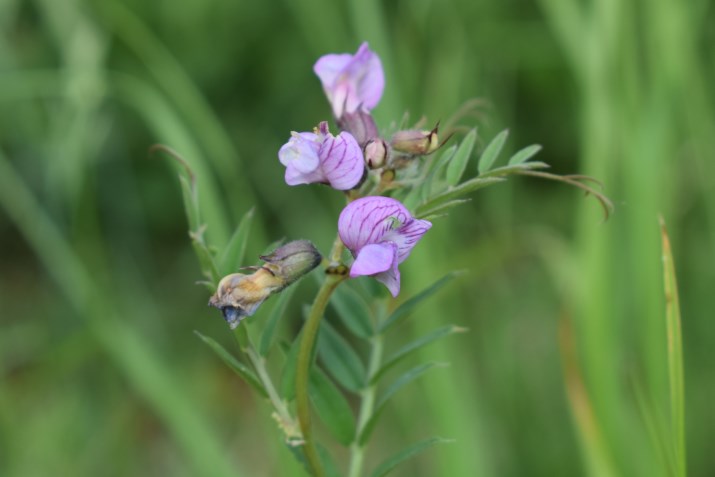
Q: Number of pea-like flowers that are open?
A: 3